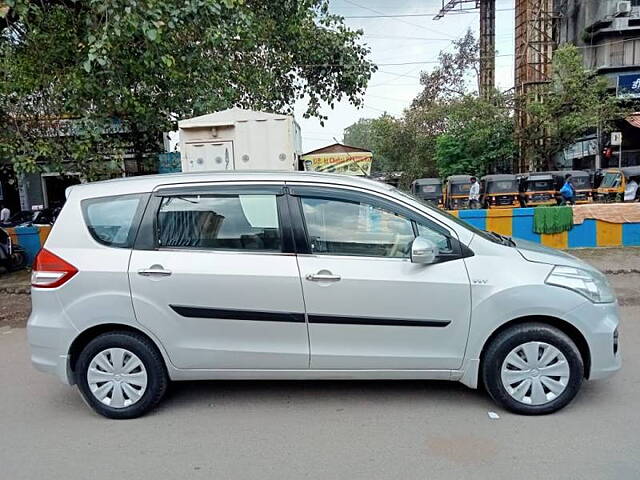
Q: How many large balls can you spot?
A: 0